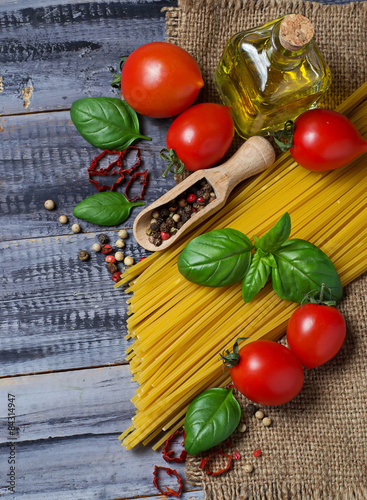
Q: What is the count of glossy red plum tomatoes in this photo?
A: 5